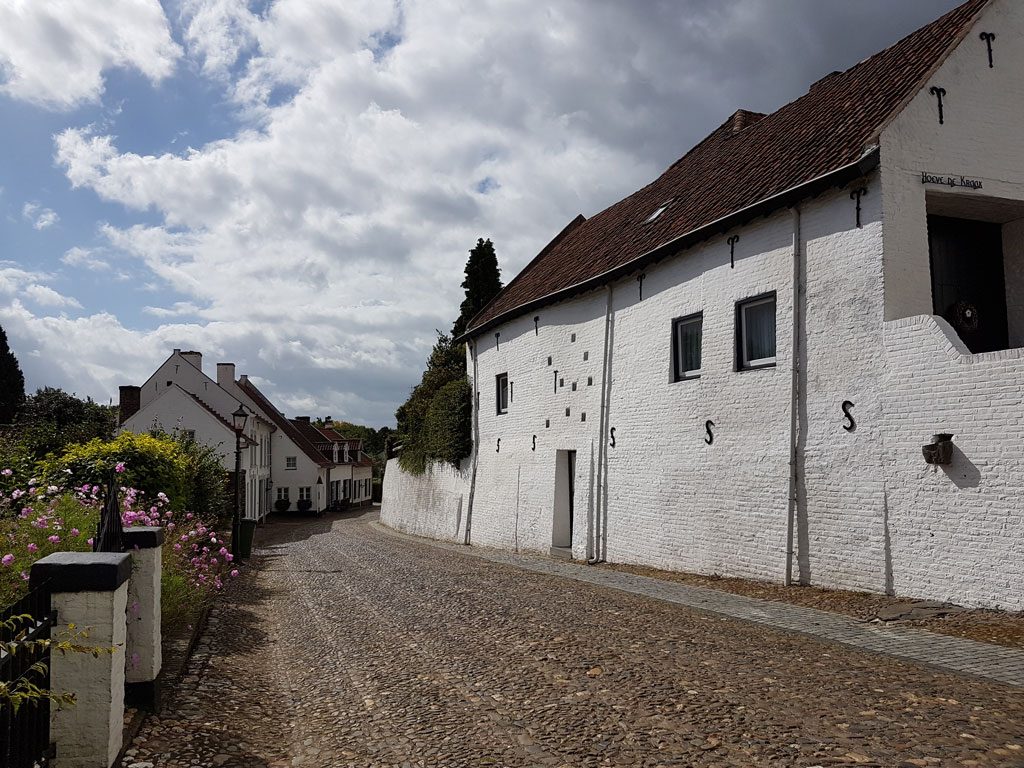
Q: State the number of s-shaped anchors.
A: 5